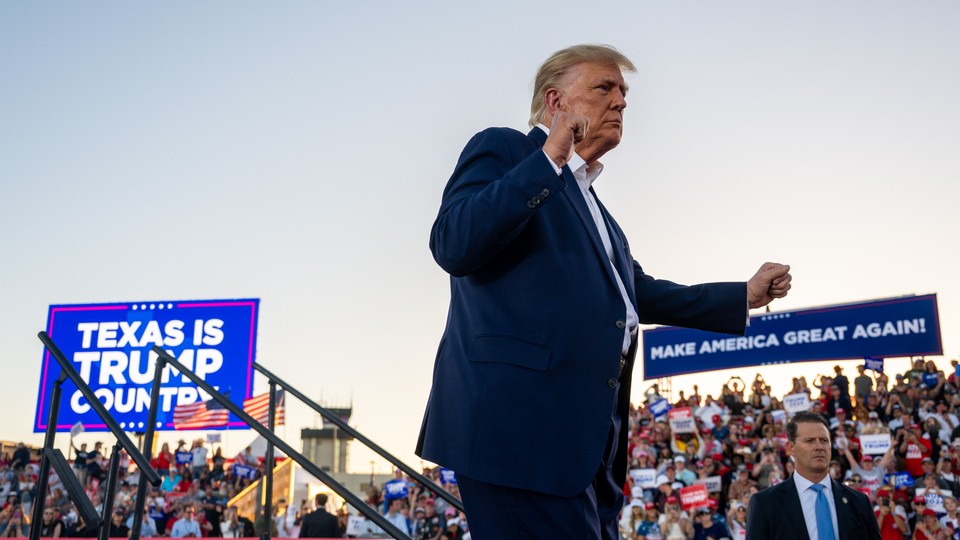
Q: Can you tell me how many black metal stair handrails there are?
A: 3